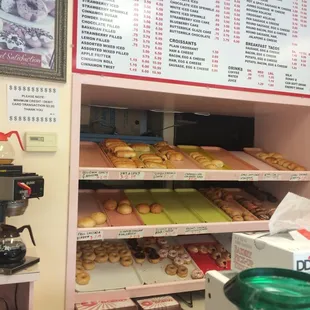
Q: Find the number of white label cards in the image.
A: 11